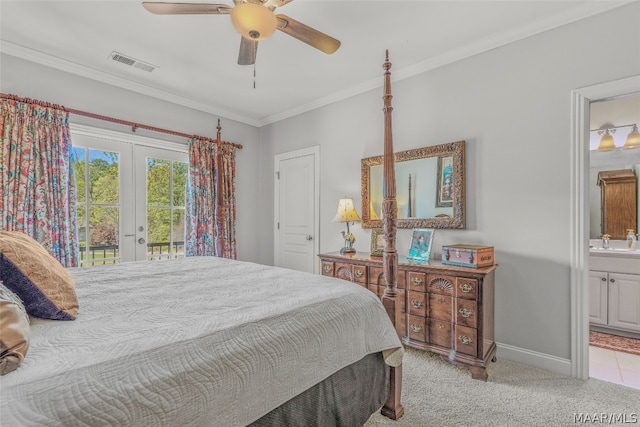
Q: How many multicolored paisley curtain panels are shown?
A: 2